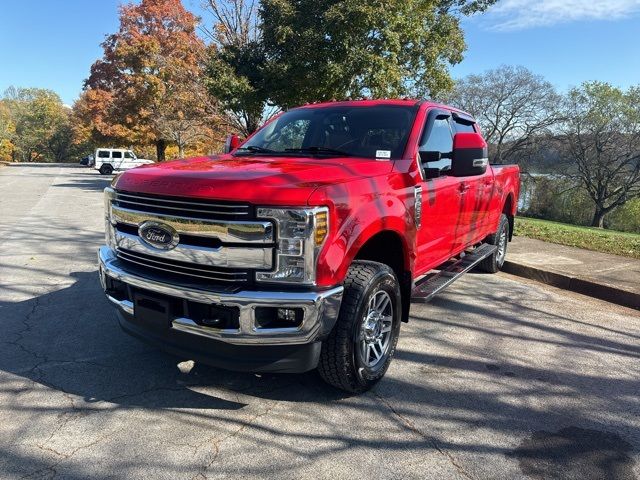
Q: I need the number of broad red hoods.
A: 1